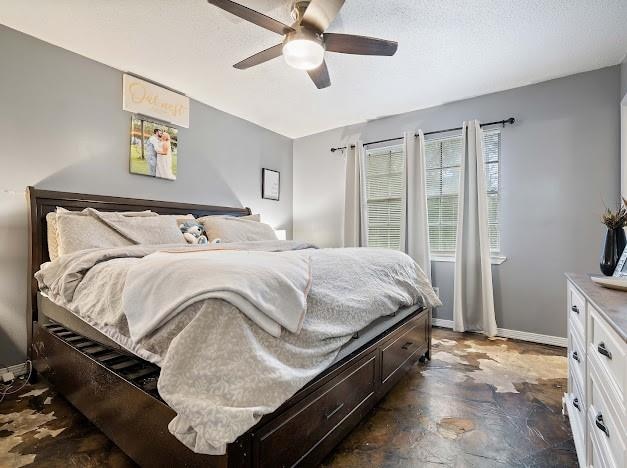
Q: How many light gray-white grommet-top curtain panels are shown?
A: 3